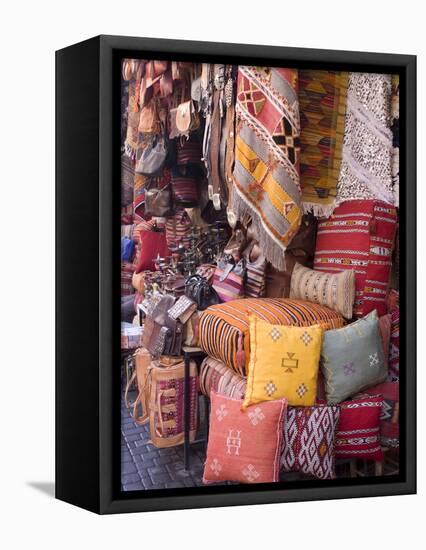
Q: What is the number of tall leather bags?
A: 2